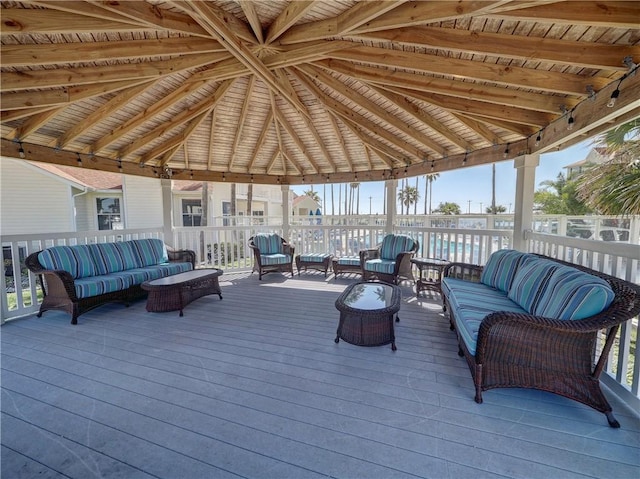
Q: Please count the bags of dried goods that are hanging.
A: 0